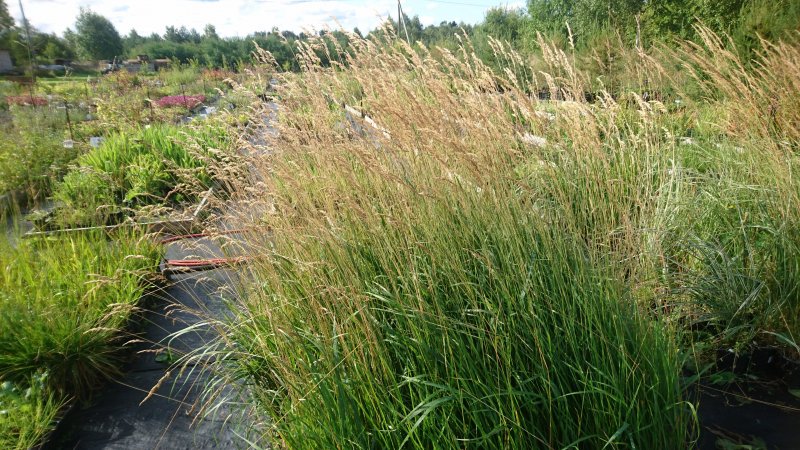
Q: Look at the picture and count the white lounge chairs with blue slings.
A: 0